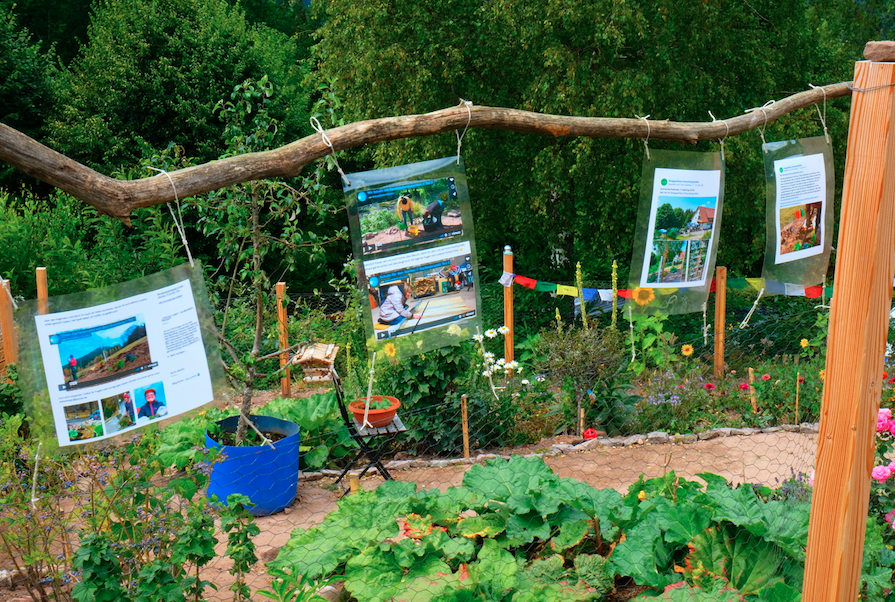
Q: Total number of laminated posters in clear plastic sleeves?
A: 4